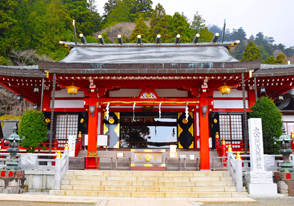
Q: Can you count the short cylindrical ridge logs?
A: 8